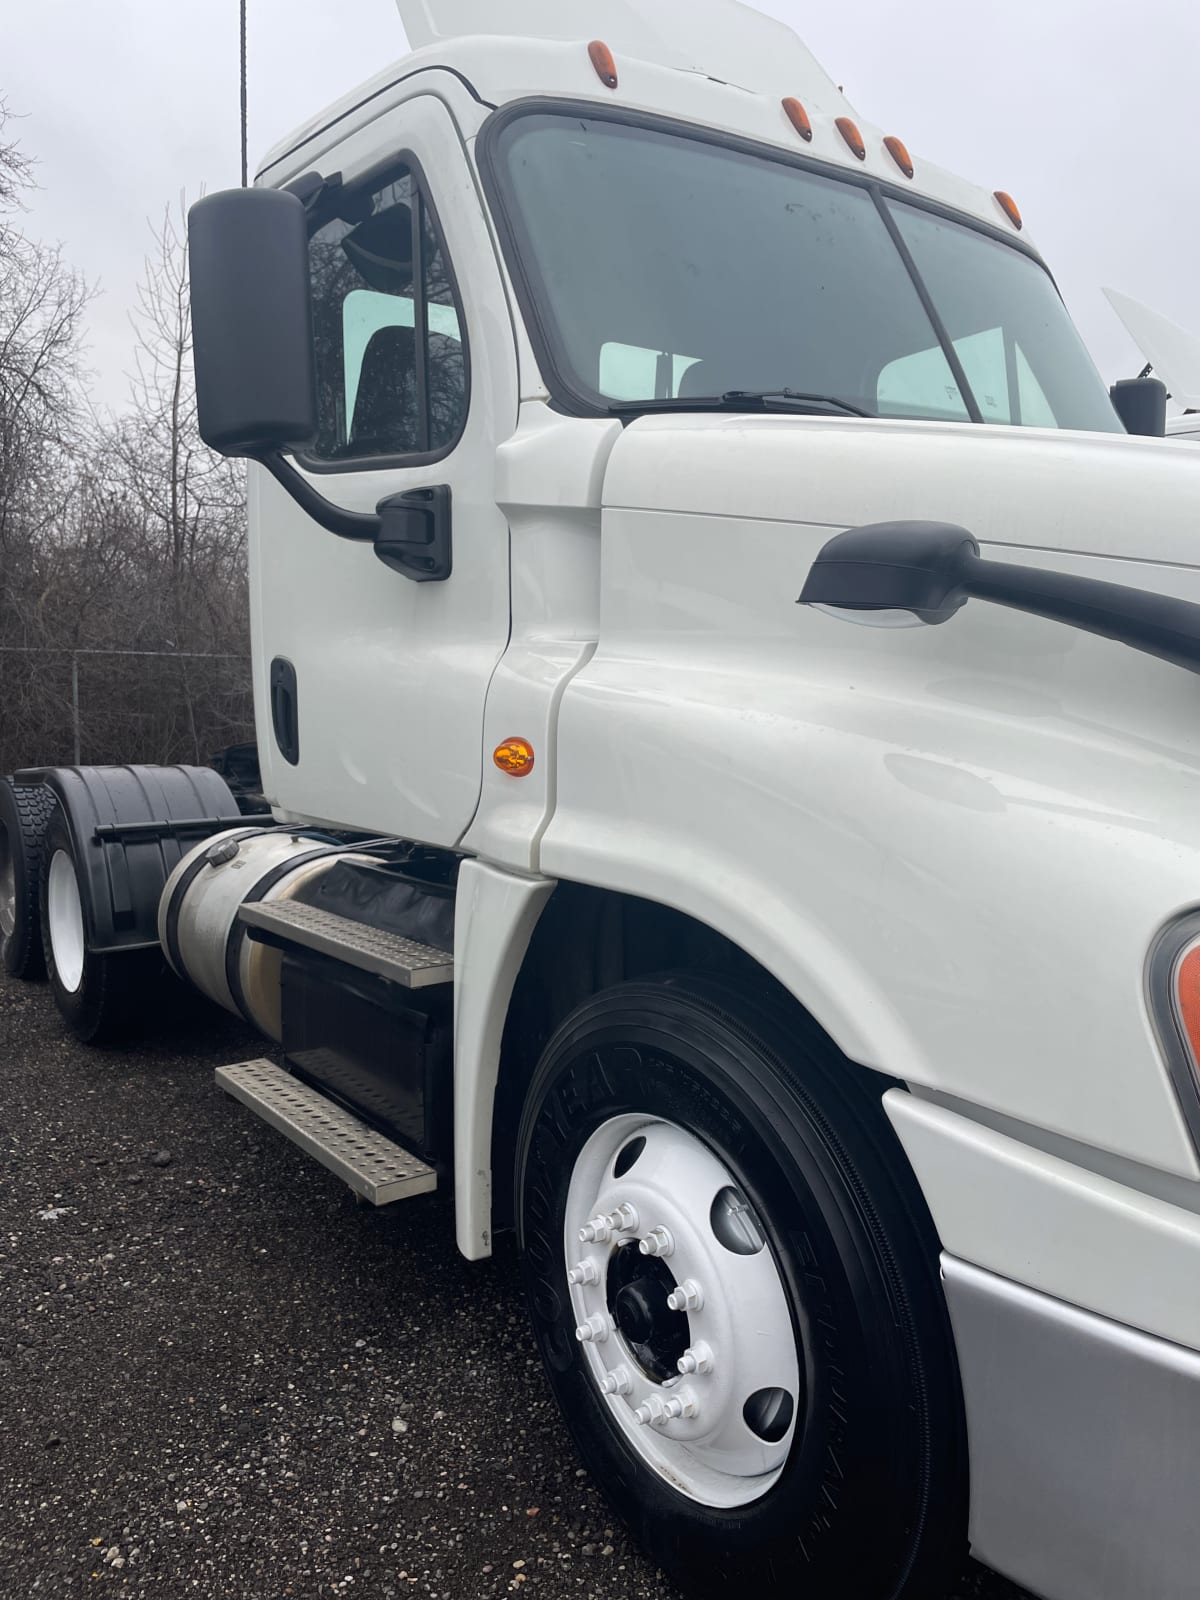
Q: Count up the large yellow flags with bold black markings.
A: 0